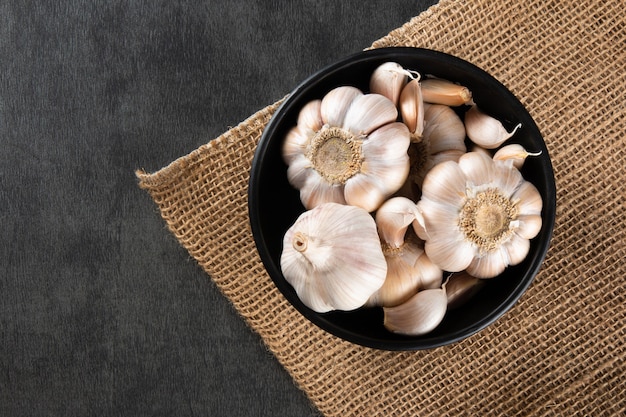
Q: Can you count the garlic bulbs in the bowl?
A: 5